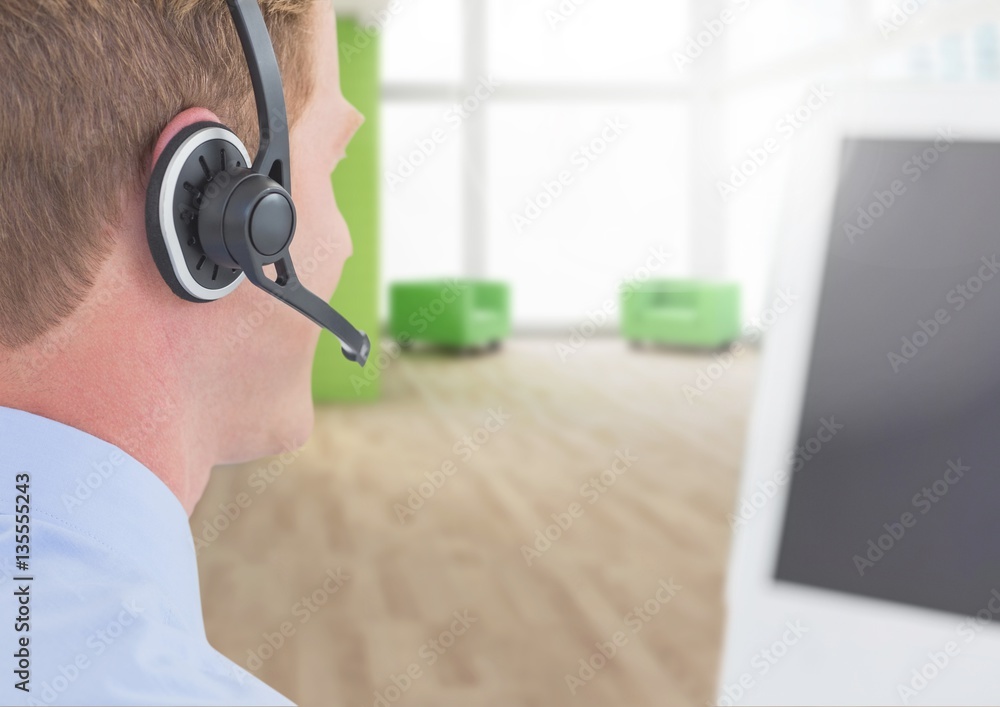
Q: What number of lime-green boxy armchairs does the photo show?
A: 2